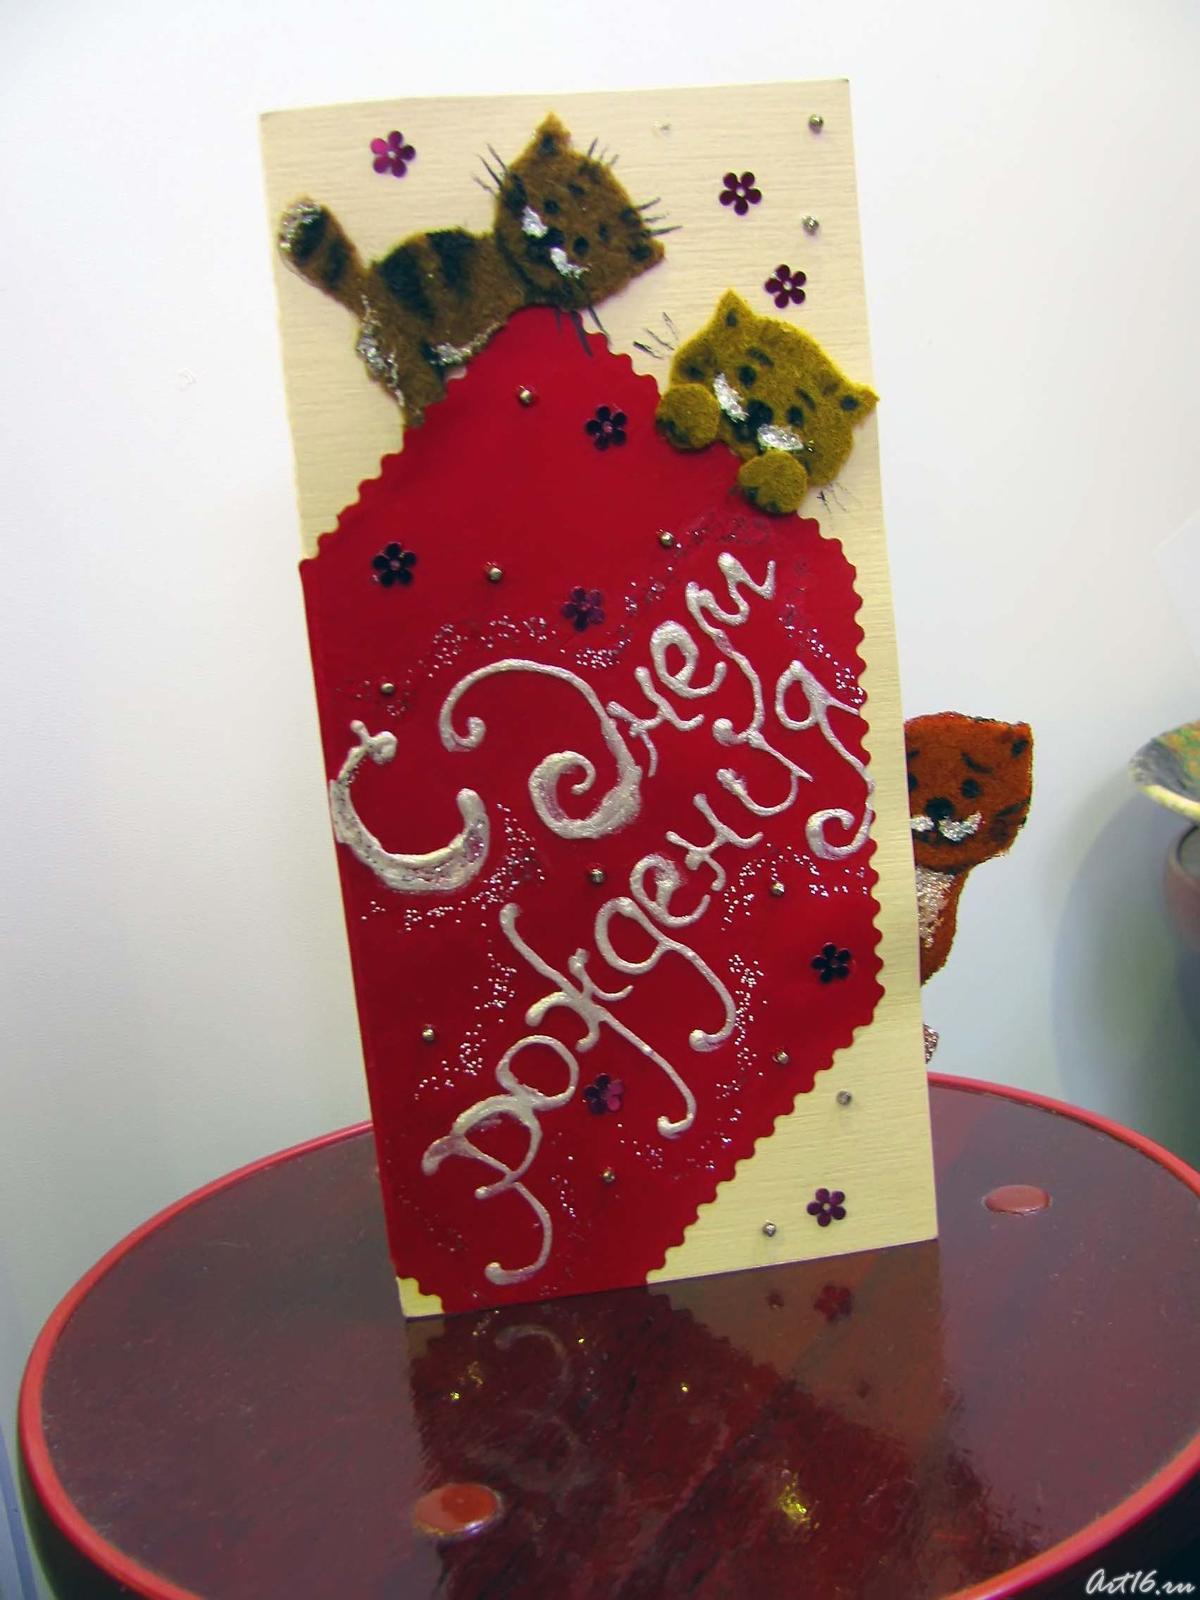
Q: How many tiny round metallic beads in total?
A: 13